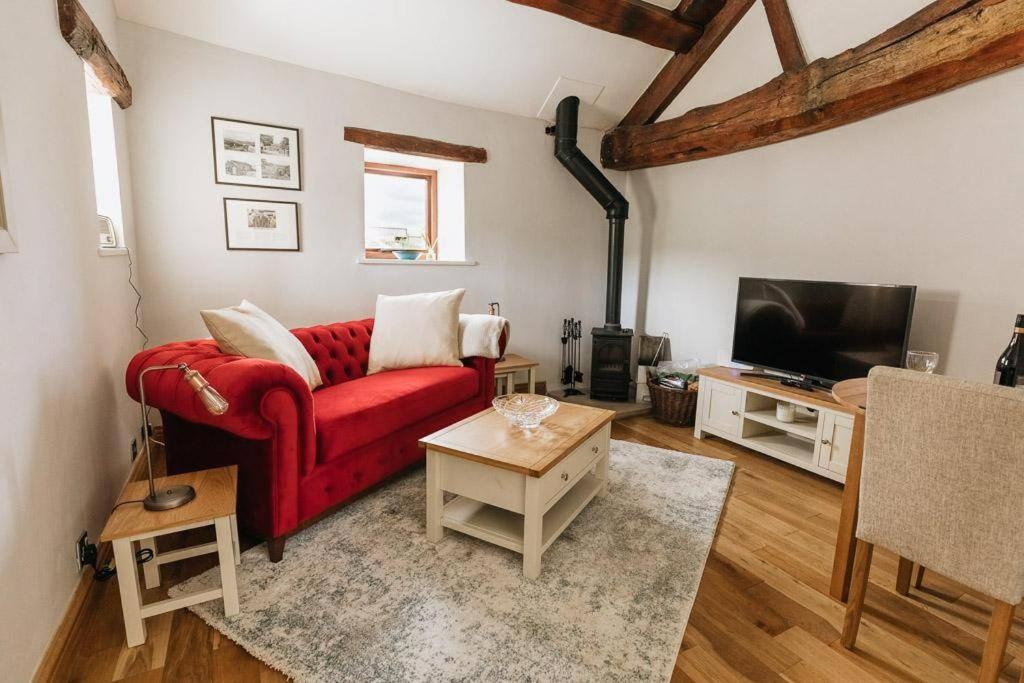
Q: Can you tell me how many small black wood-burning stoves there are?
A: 1